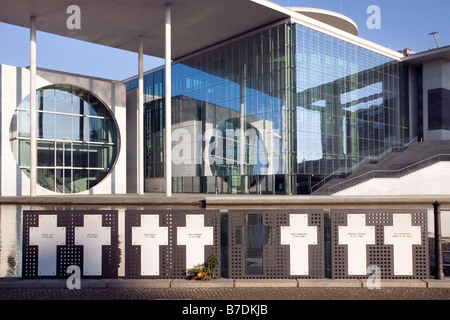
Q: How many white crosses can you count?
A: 7